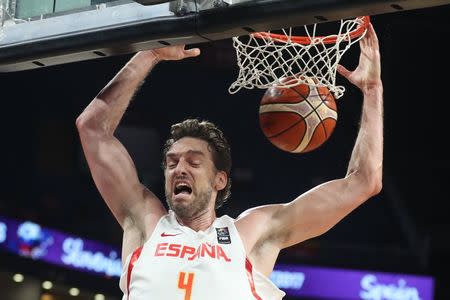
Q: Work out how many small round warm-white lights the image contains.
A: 4